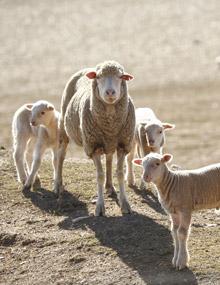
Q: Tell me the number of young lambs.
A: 3